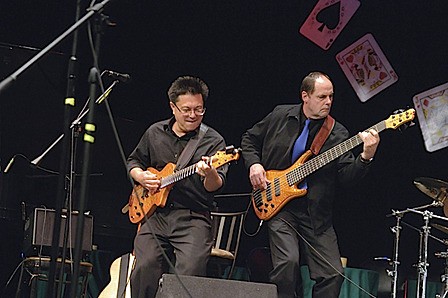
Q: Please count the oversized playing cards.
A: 3